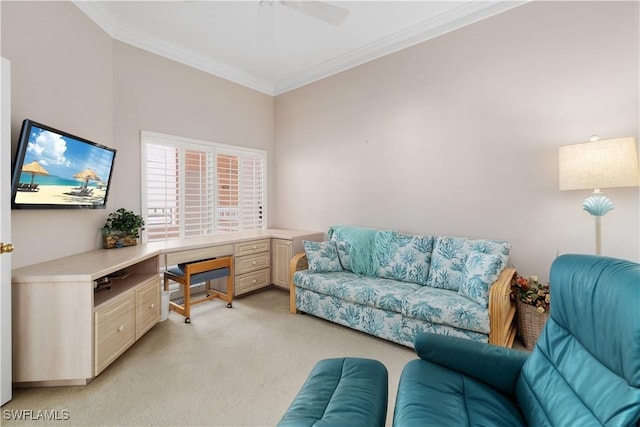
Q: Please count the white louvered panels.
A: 4